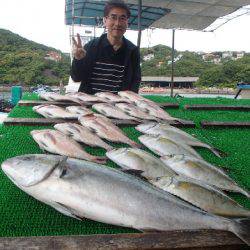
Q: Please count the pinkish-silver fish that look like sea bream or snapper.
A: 12